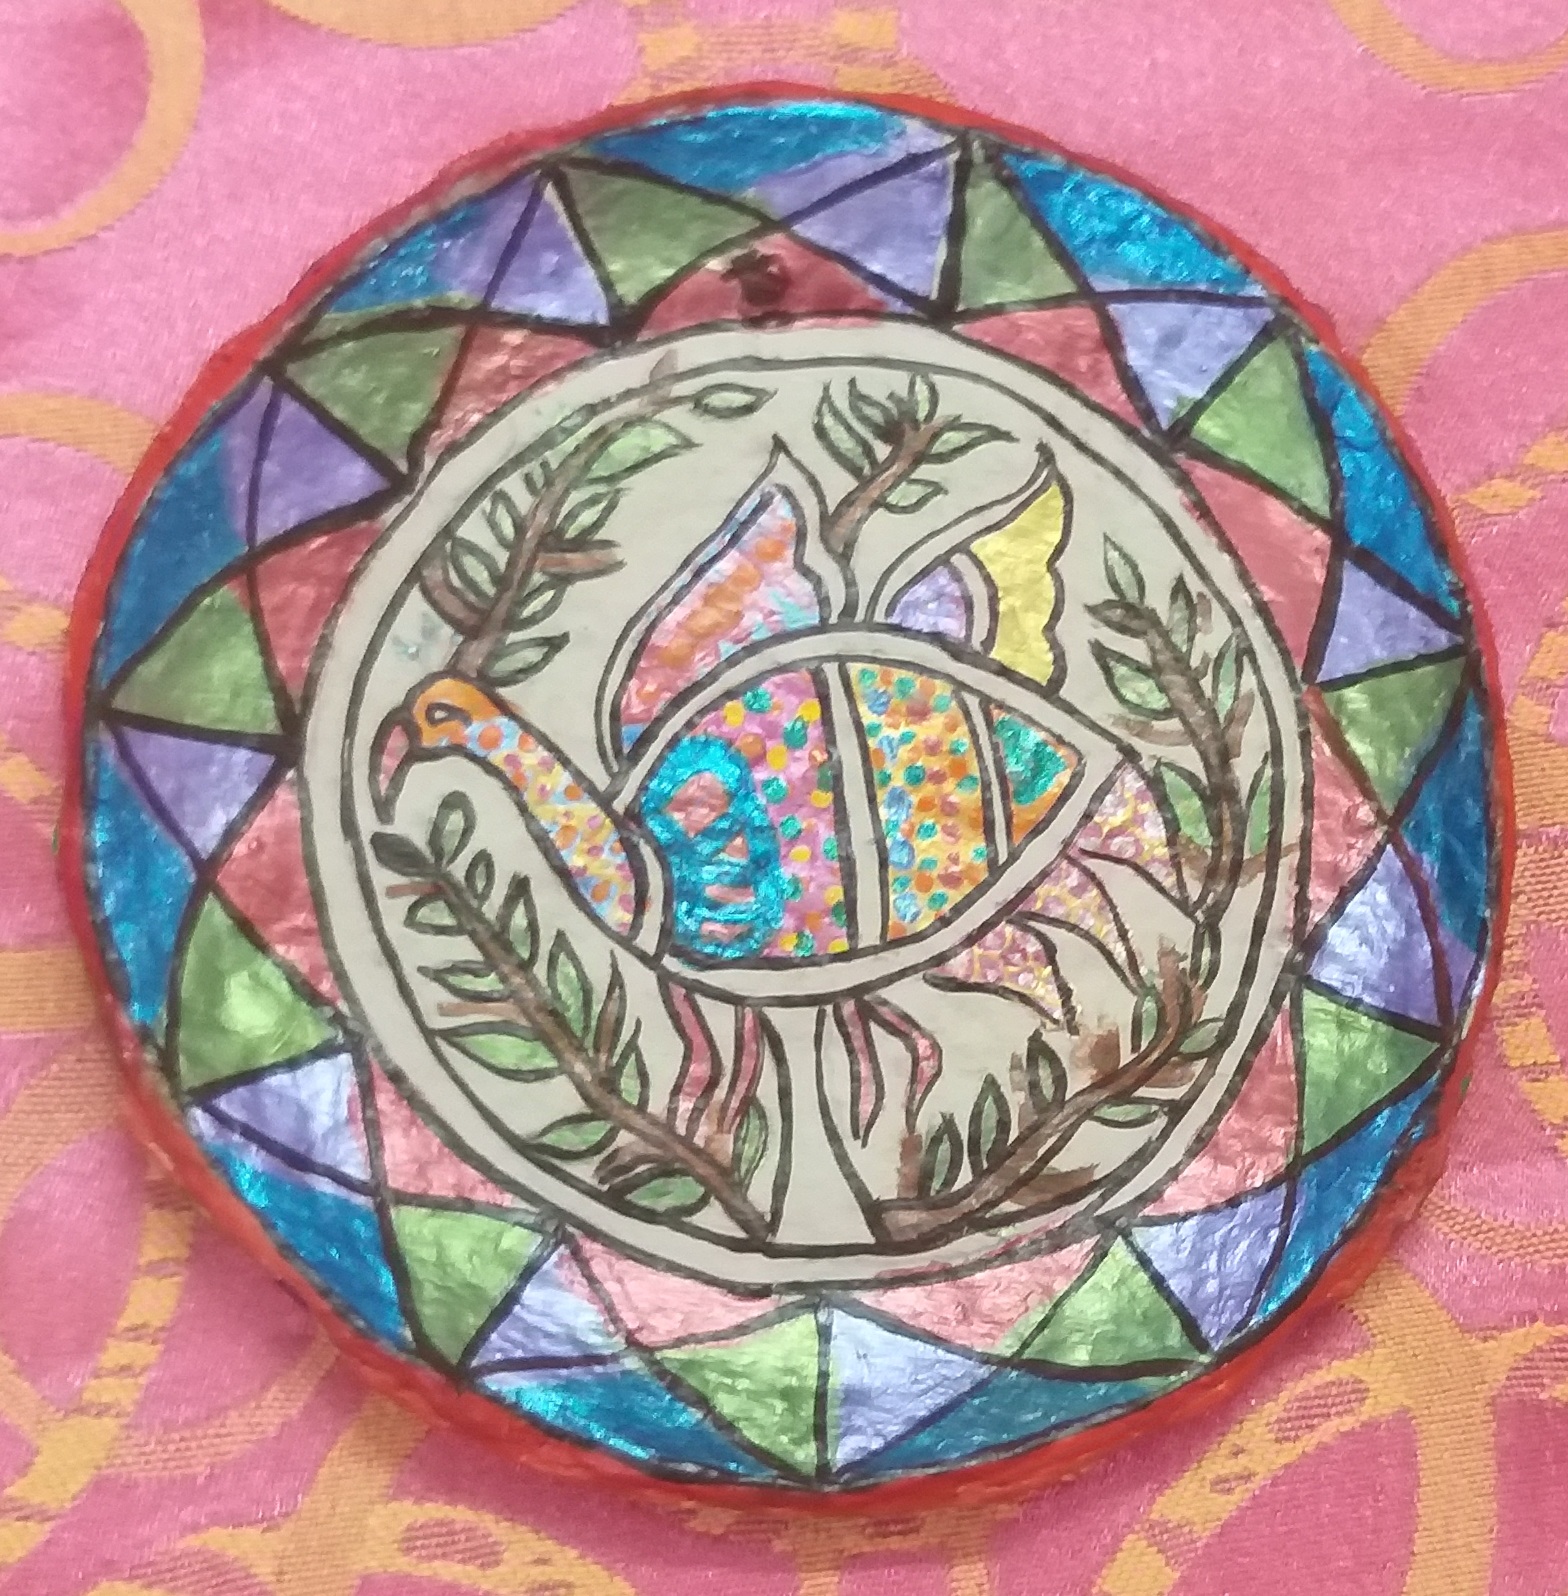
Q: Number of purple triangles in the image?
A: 11